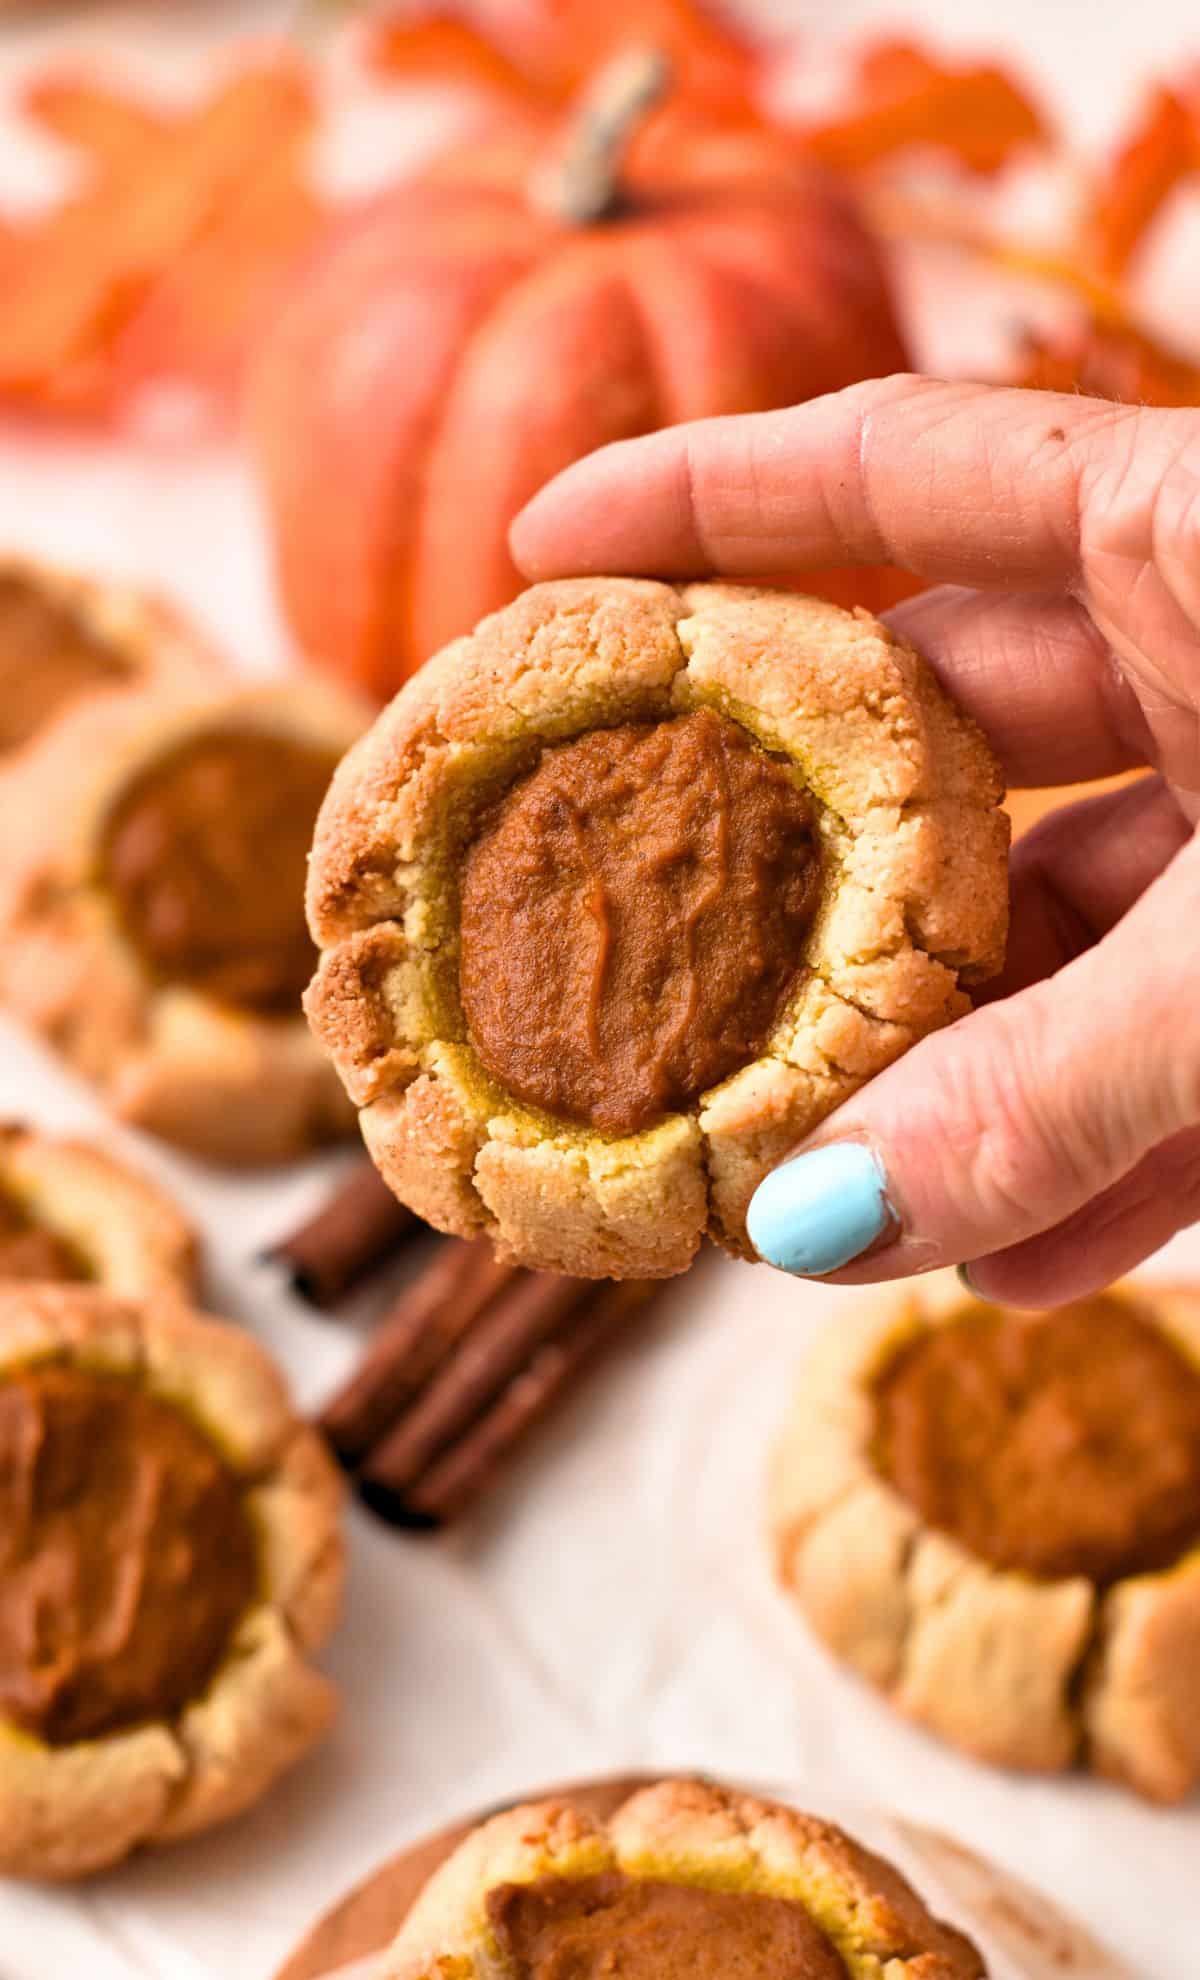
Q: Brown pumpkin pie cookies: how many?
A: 7